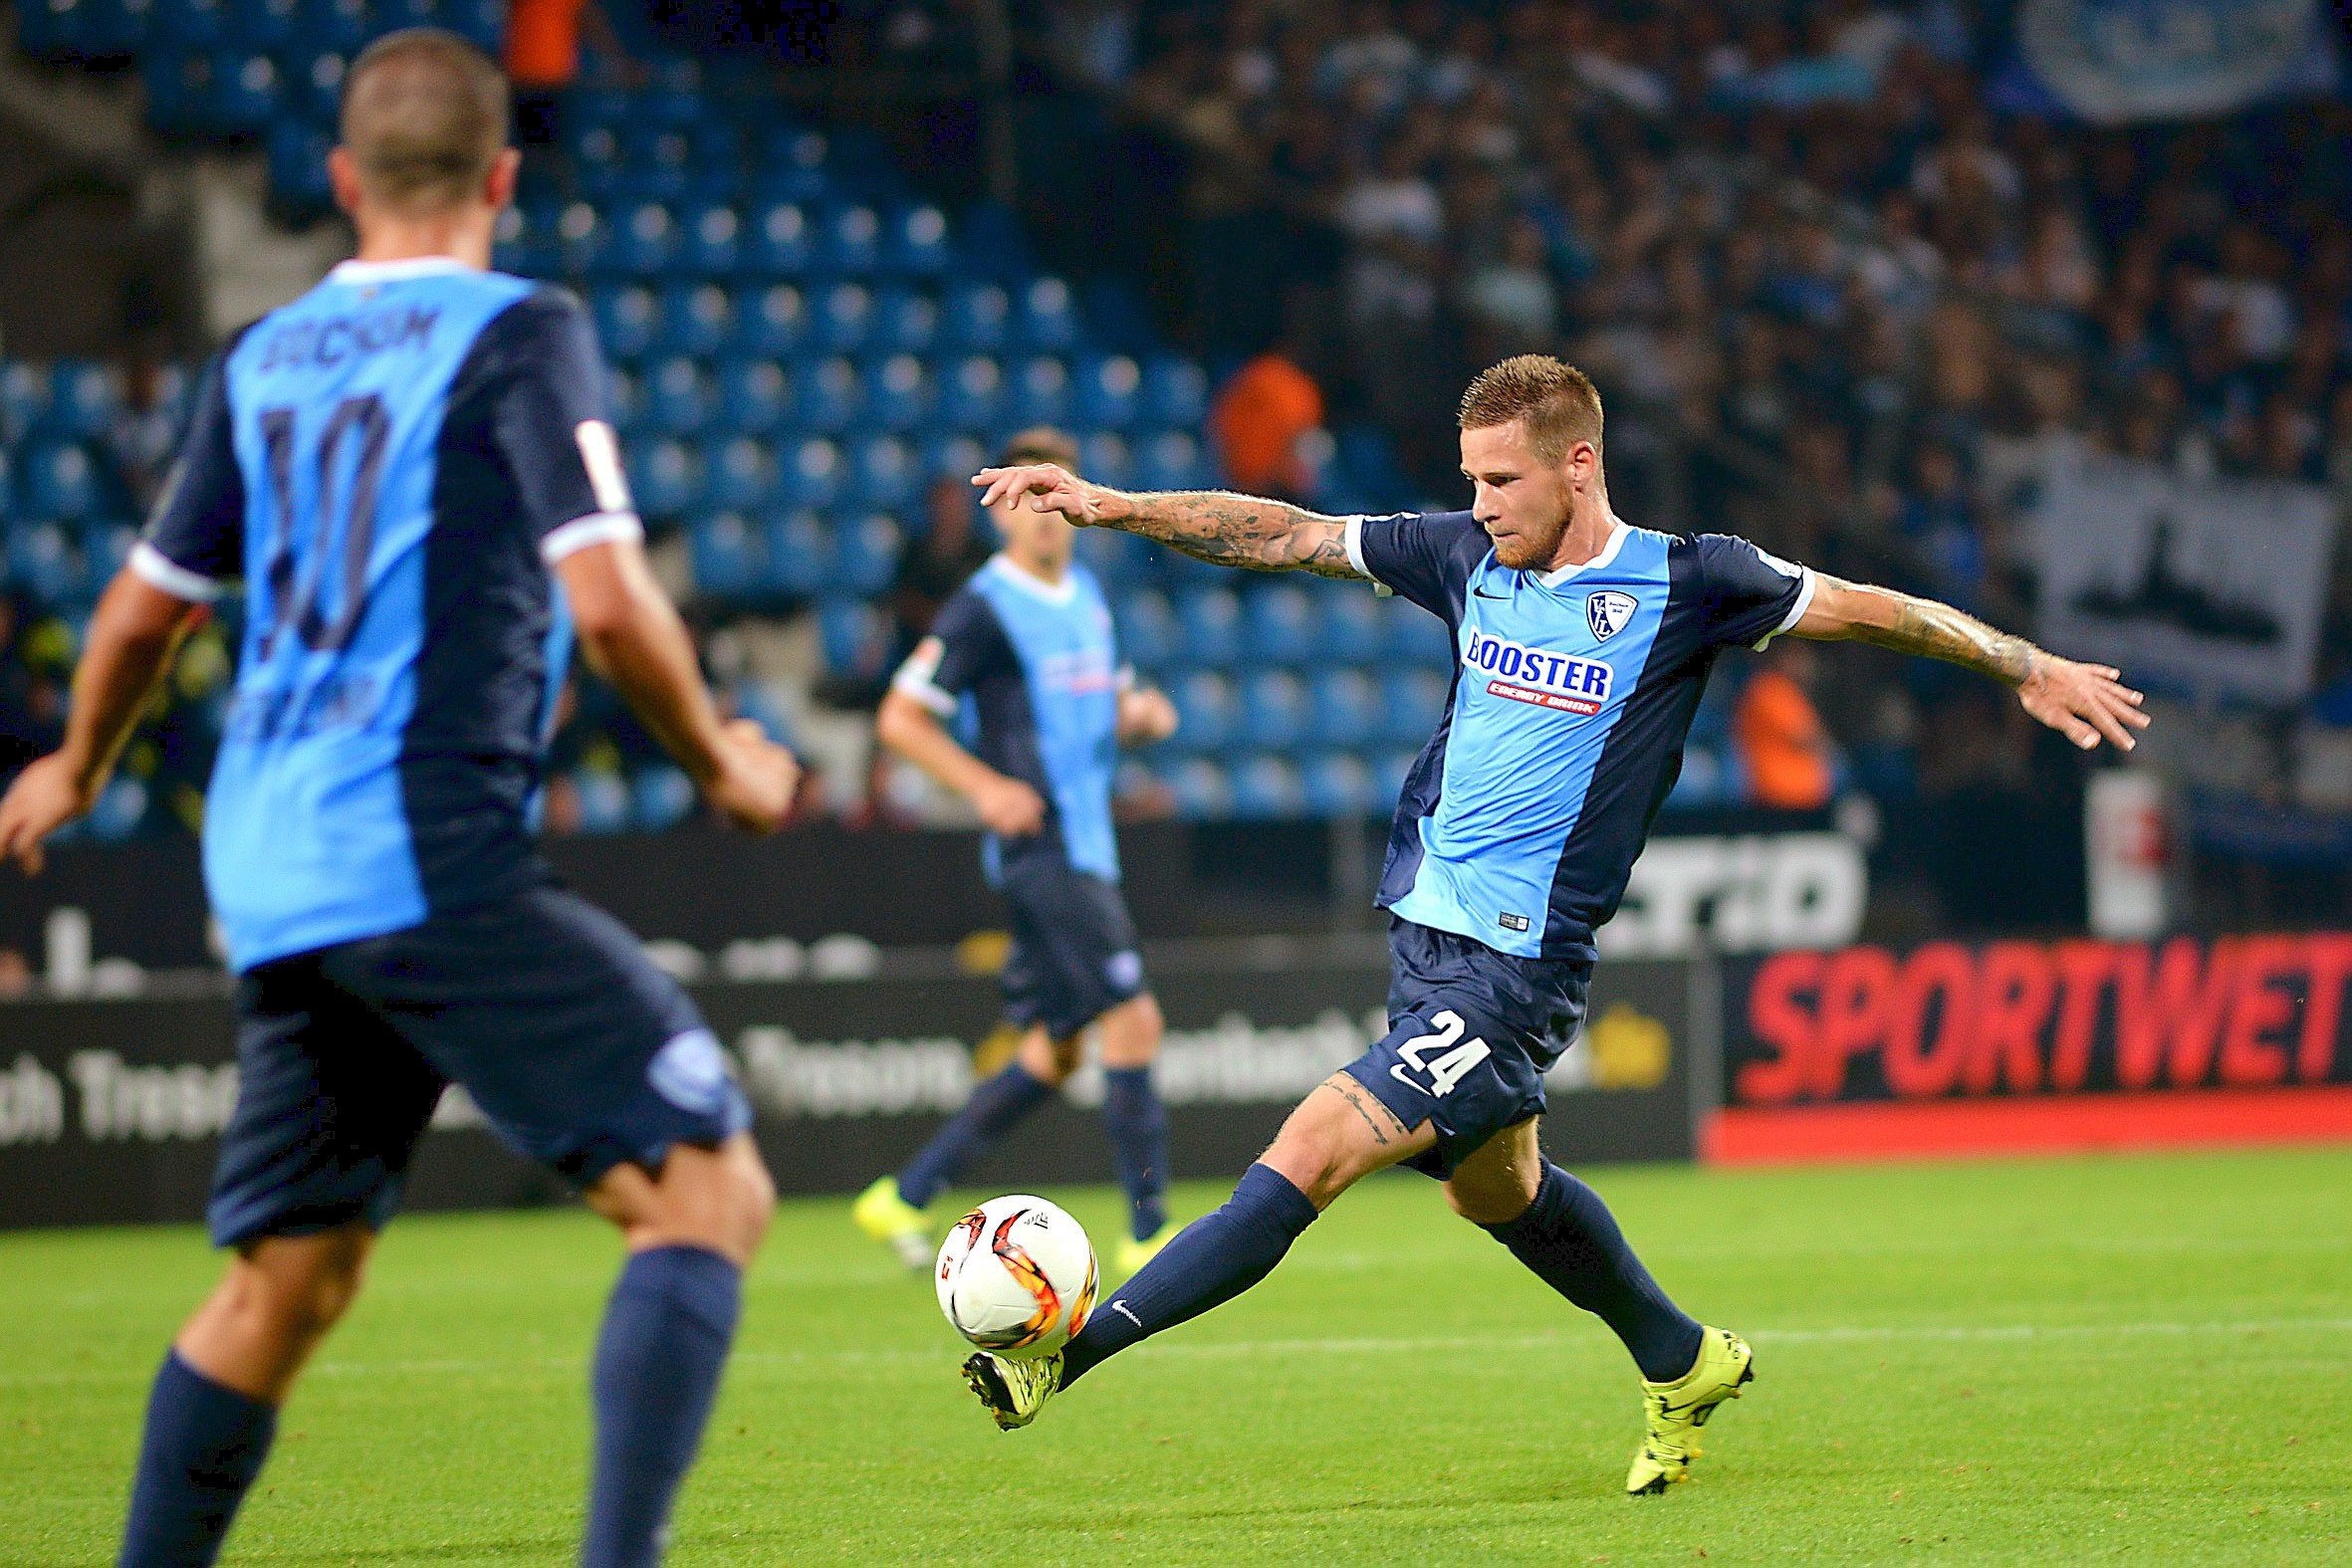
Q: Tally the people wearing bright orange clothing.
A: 3